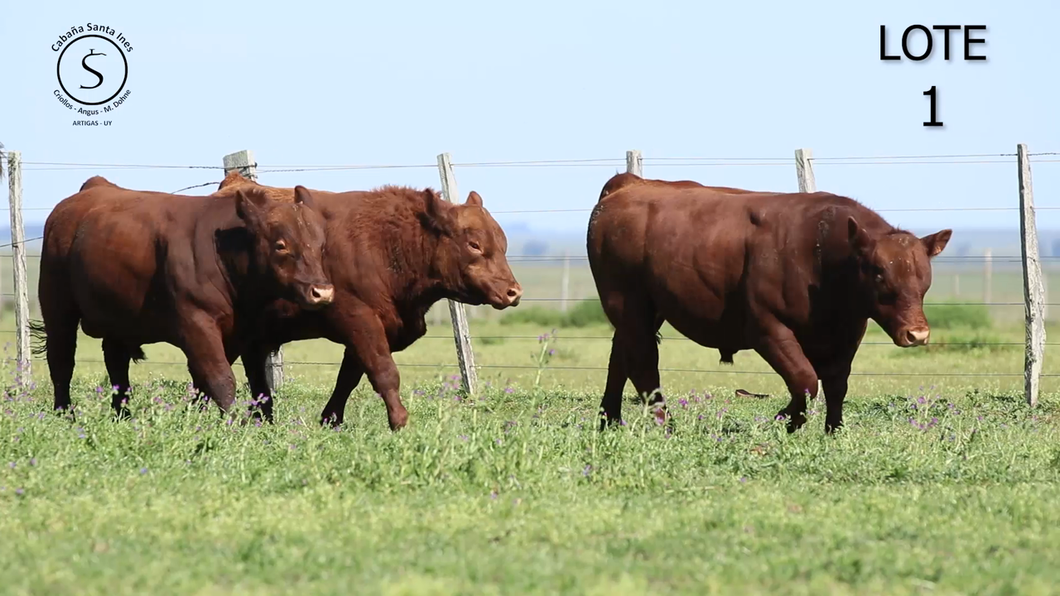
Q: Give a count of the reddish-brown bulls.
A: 3